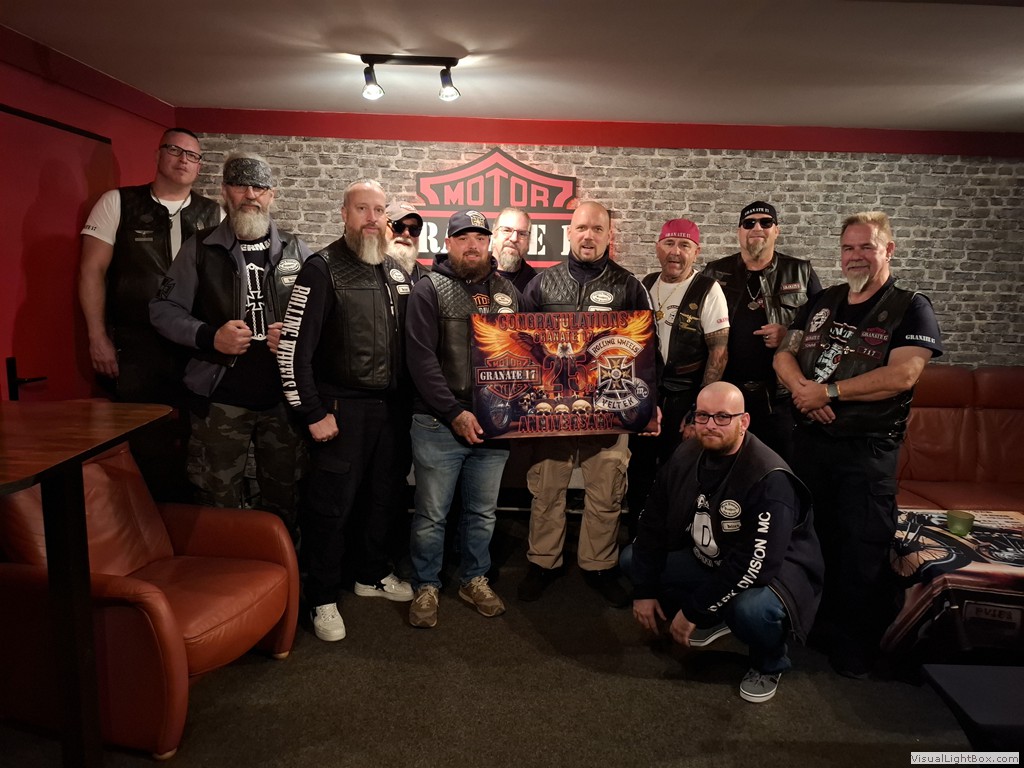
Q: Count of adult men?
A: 11